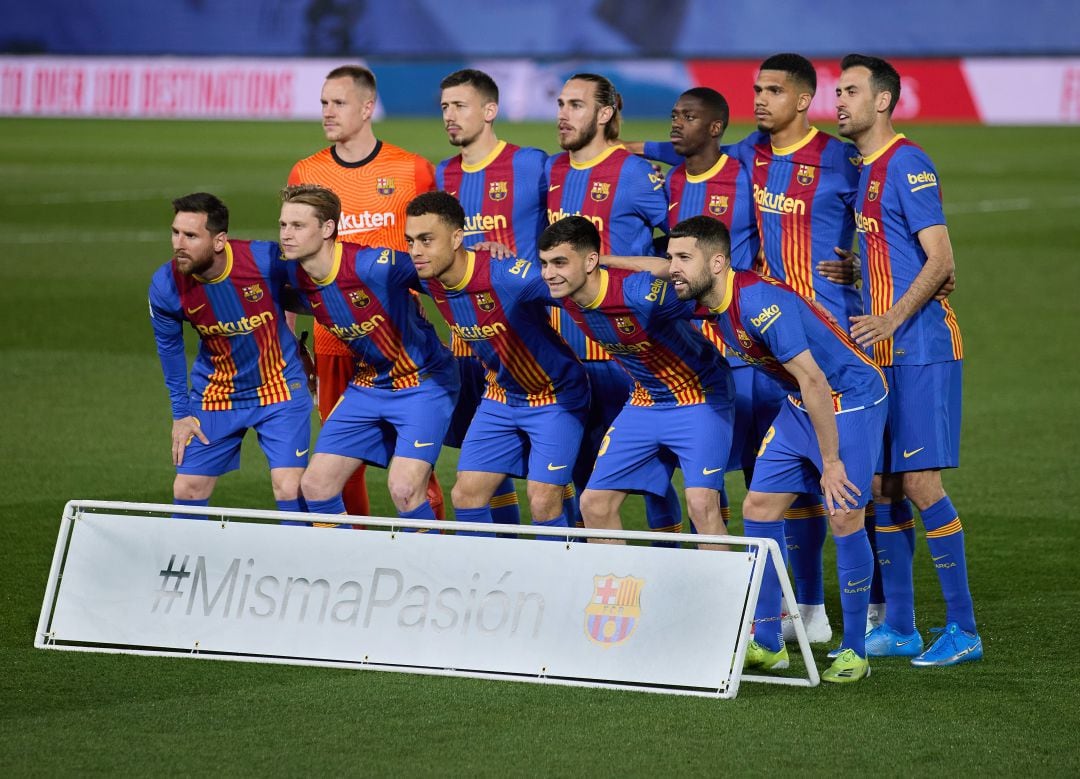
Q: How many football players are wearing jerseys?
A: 11